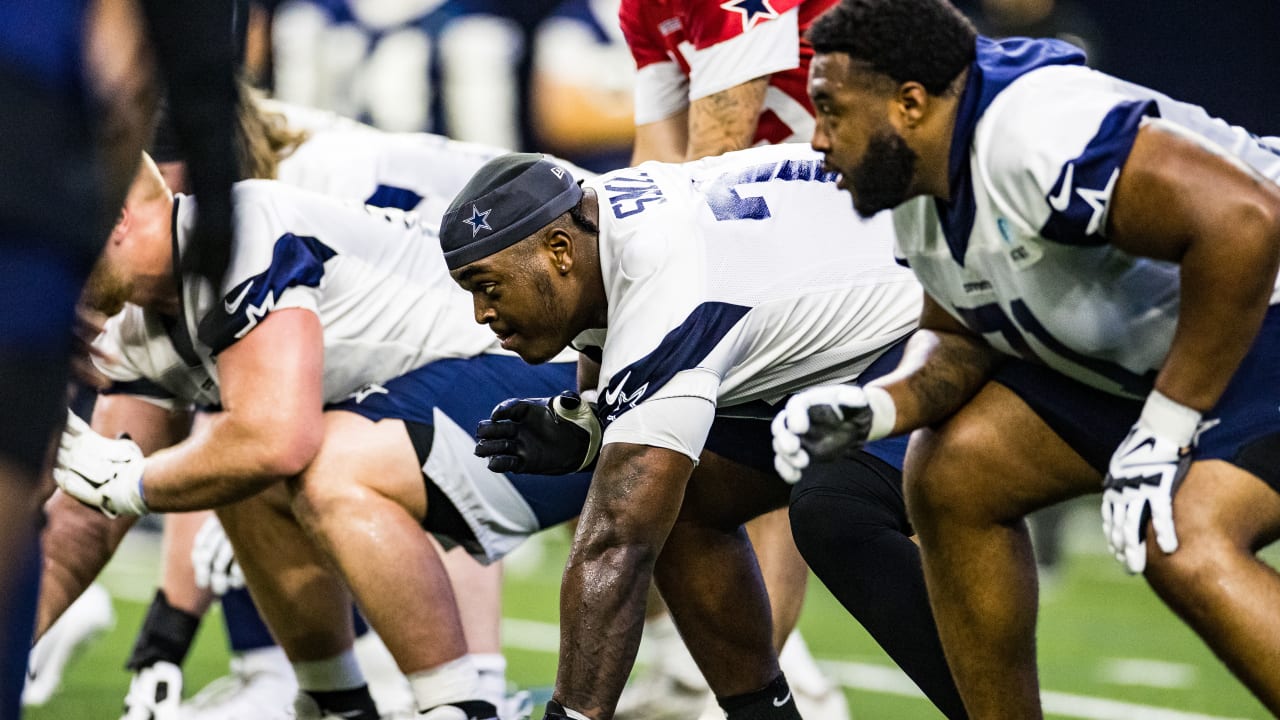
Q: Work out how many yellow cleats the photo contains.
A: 0